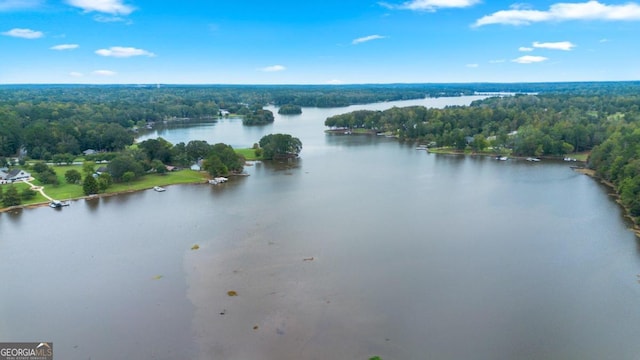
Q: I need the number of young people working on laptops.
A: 0